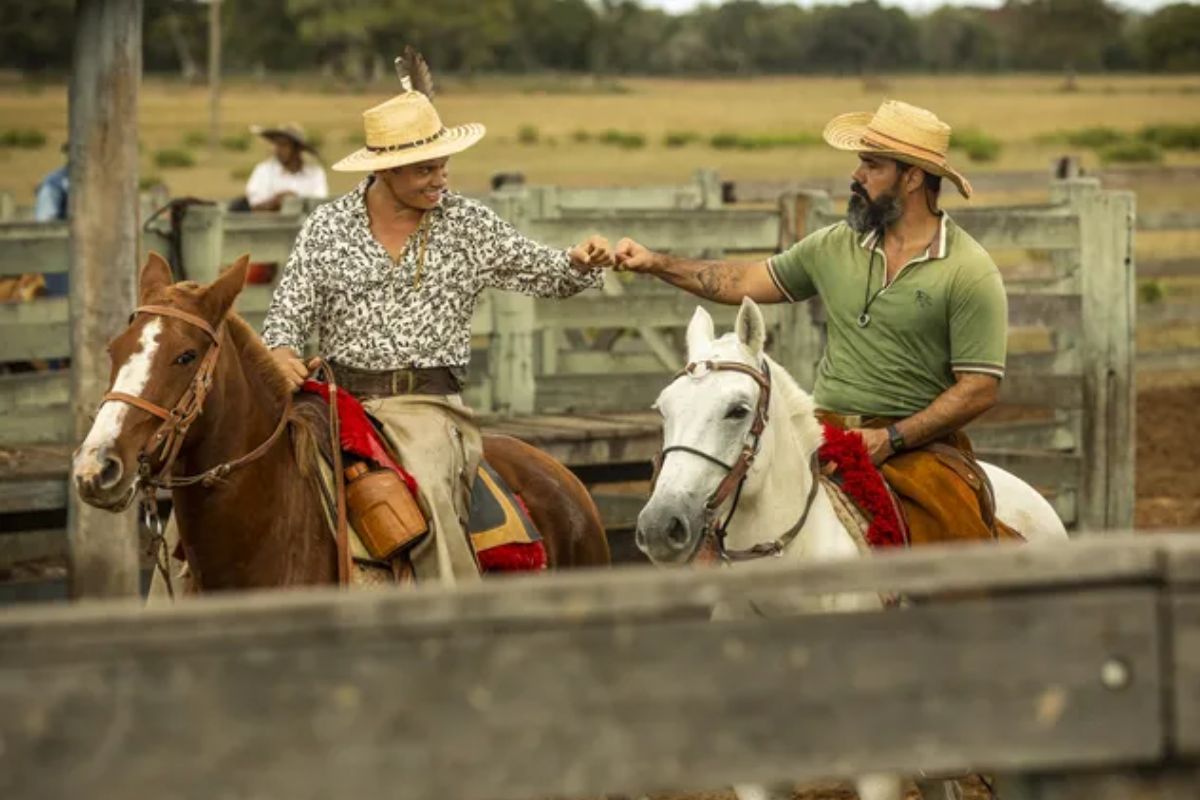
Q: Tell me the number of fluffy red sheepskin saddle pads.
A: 2